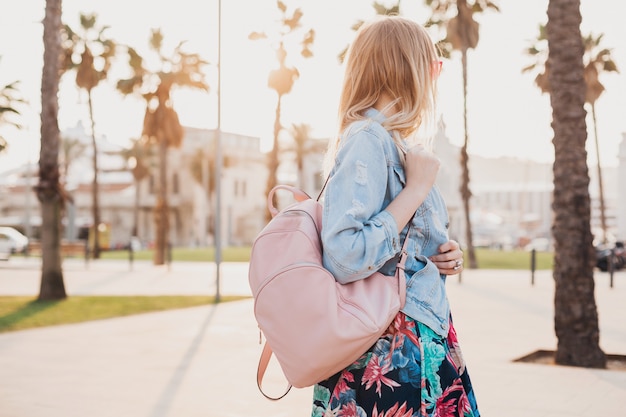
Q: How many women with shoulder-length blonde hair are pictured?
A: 1